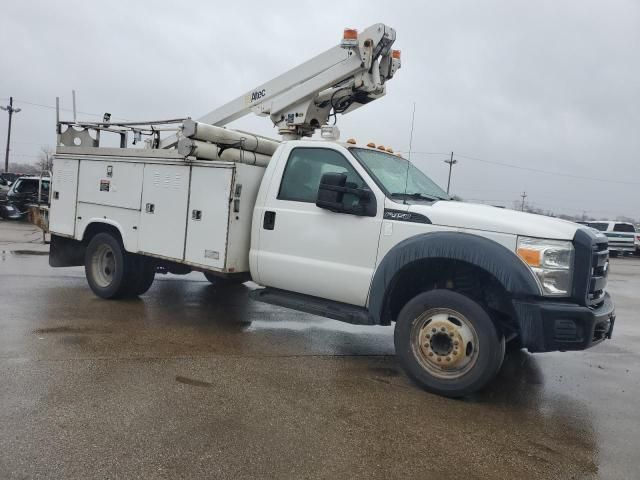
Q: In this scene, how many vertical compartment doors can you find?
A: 3